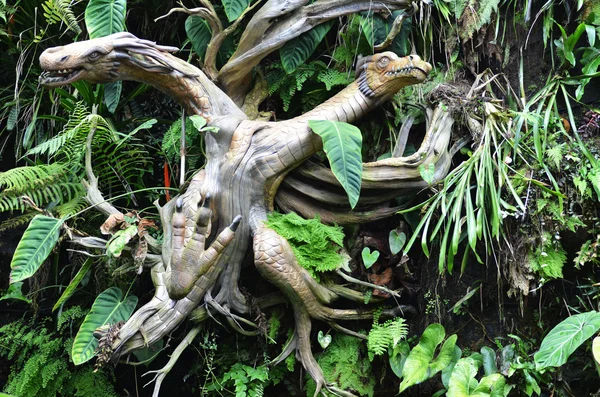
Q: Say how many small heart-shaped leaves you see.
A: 4